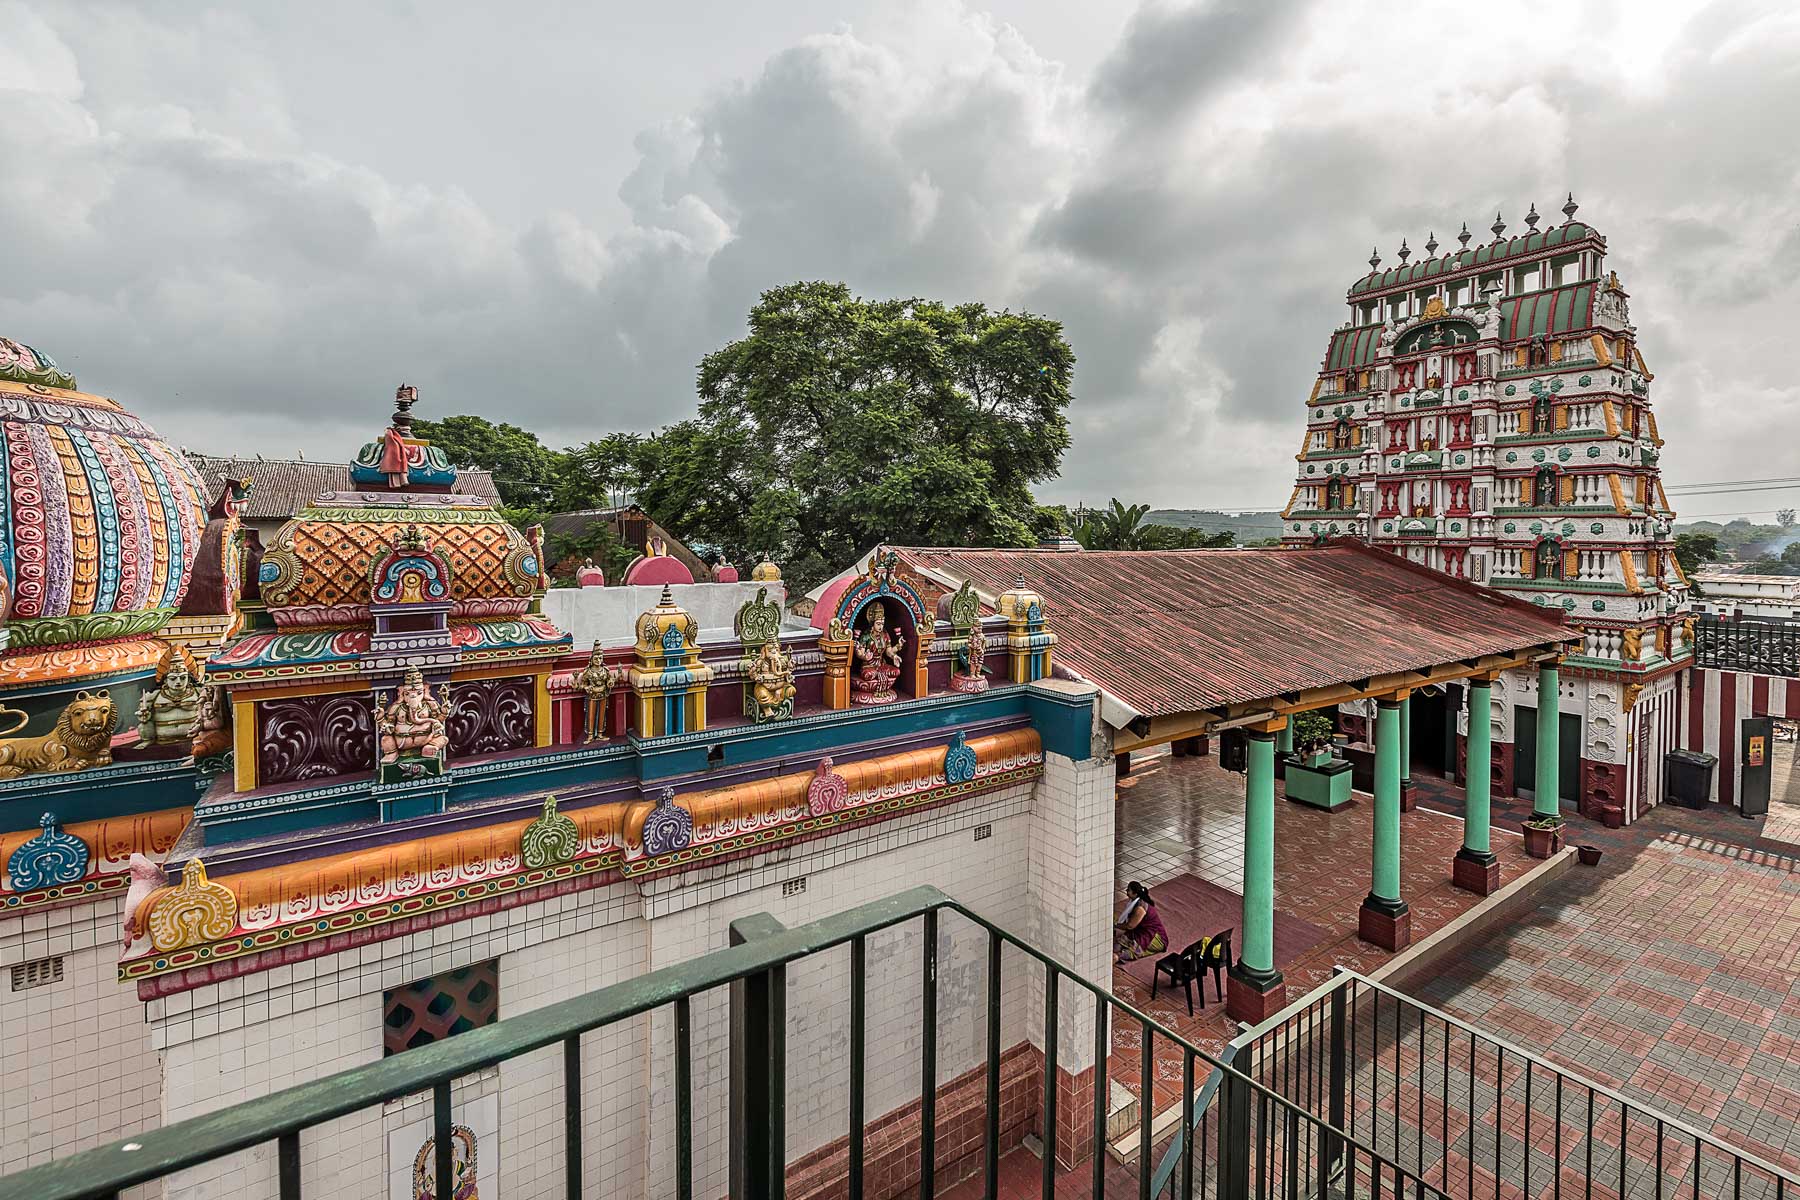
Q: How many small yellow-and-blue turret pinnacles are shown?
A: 2